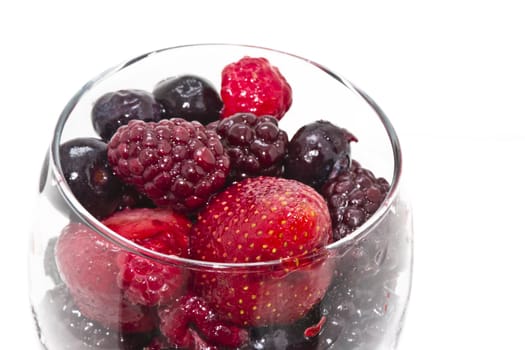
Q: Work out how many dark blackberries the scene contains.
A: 3